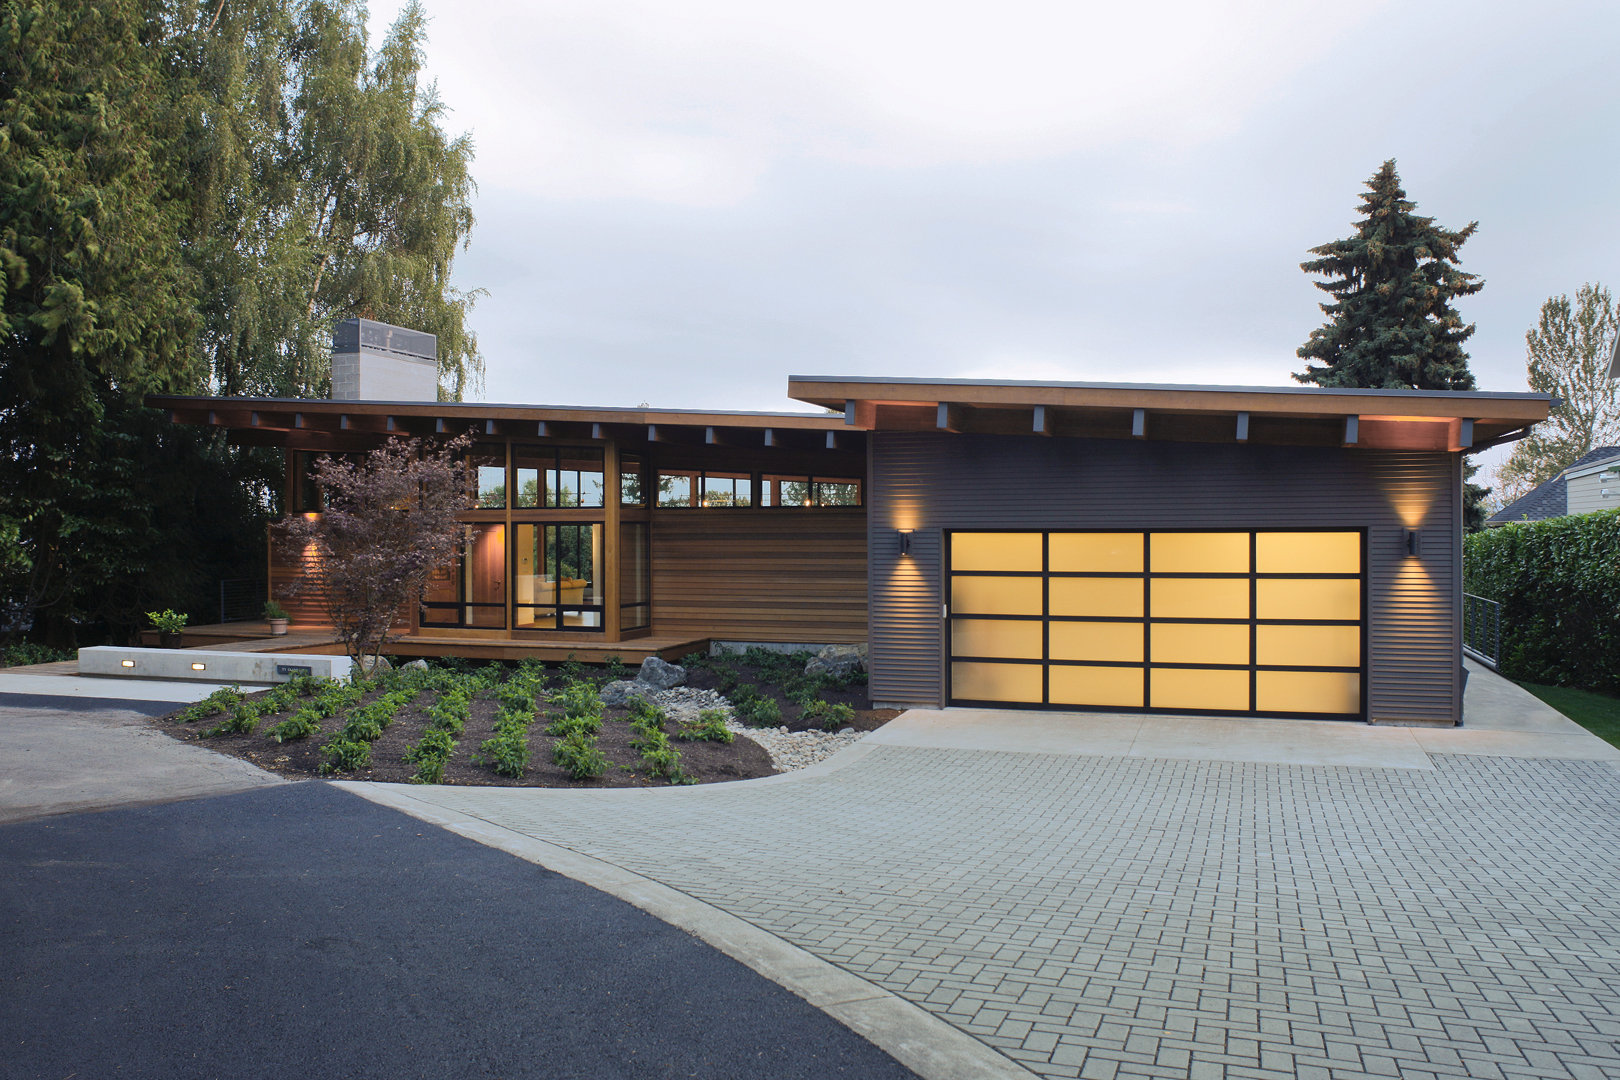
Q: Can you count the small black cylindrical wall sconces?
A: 2